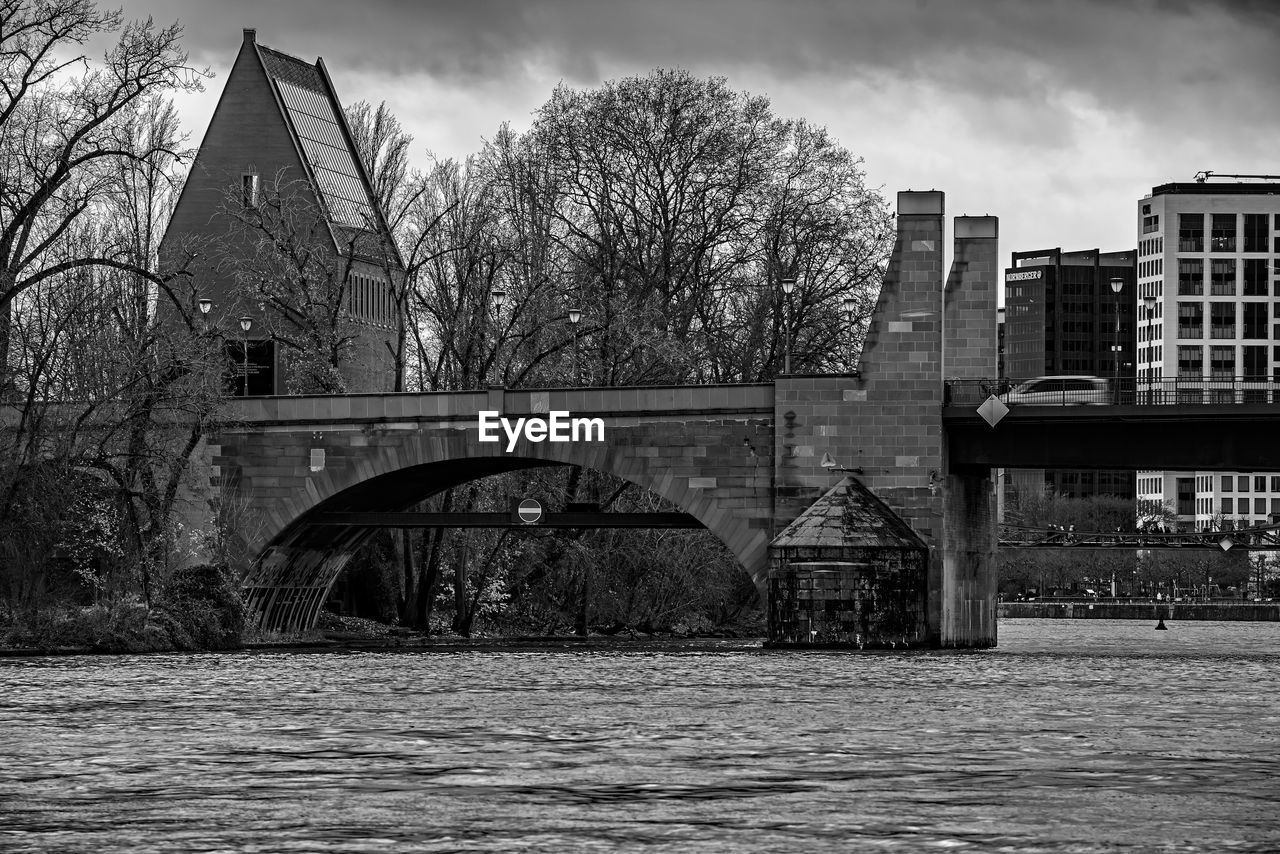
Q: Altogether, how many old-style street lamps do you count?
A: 8